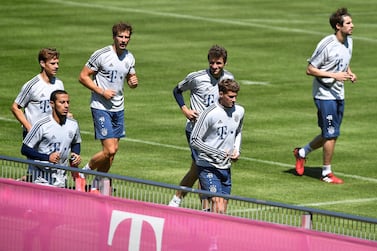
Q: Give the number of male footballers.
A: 6